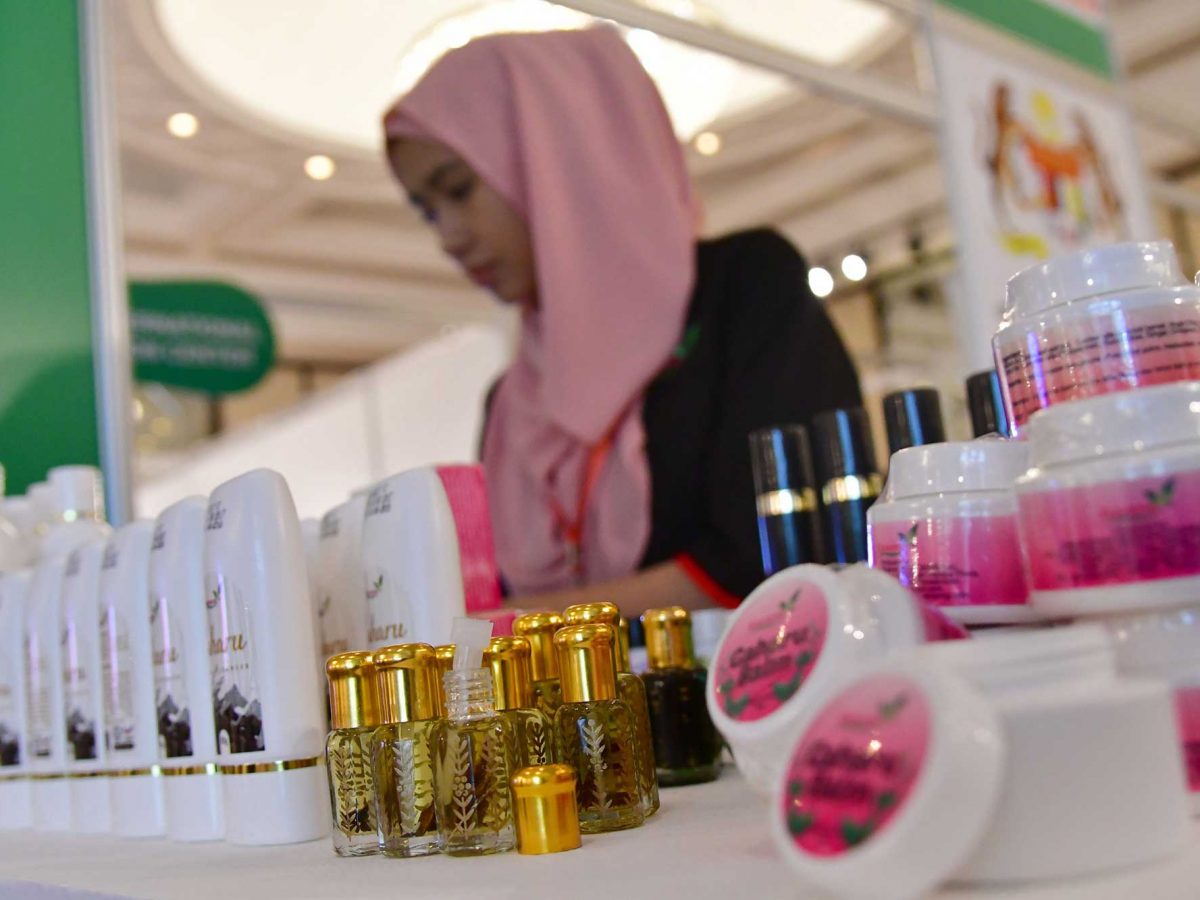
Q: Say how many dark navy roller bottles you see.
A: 4